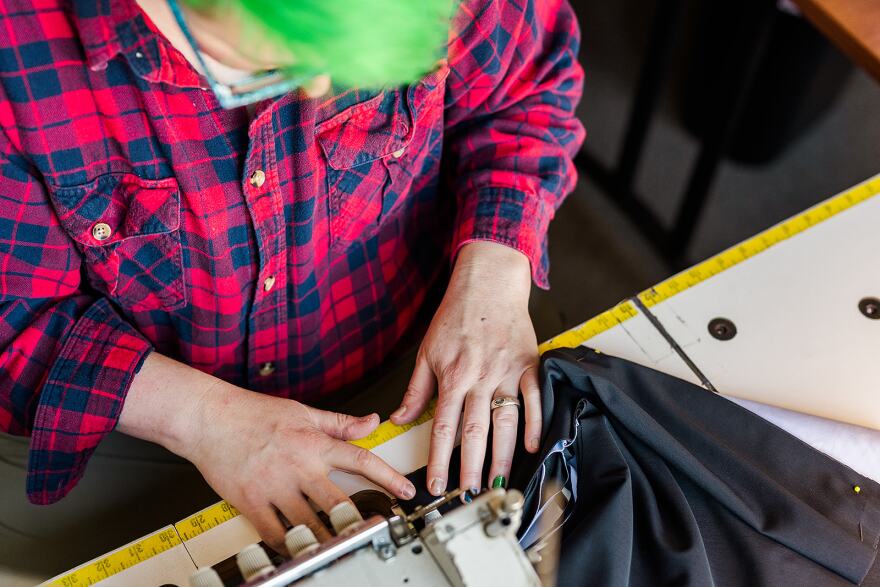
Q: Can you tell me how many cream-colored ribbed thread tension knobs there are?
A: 4